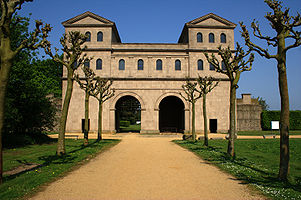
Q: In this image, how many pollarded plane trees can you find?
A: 8